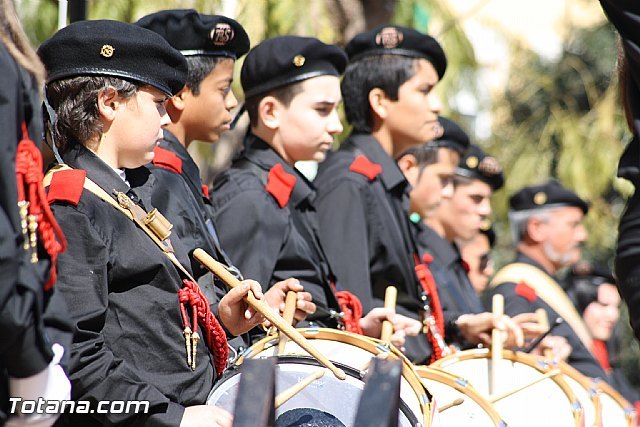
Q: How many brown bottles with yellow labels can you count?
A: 0